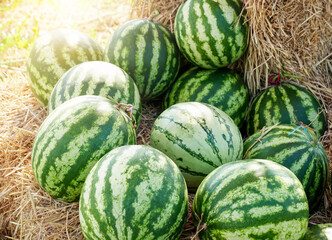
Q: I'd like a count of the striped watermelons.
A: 11